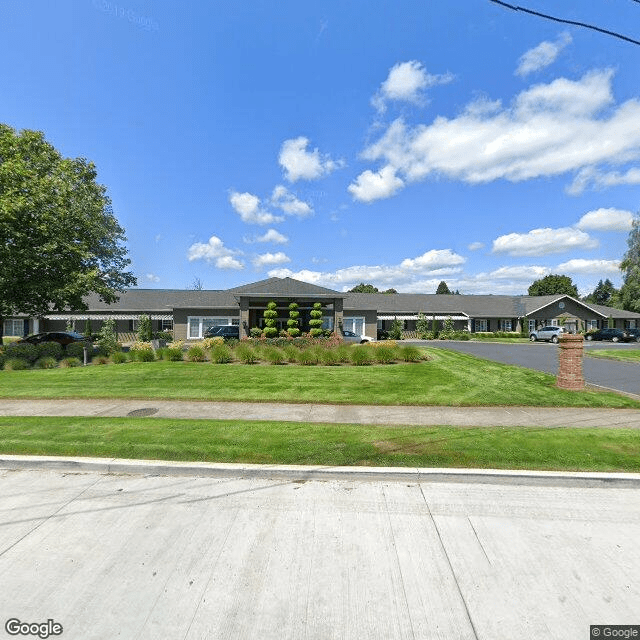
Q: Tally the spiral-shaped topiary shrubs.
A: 3